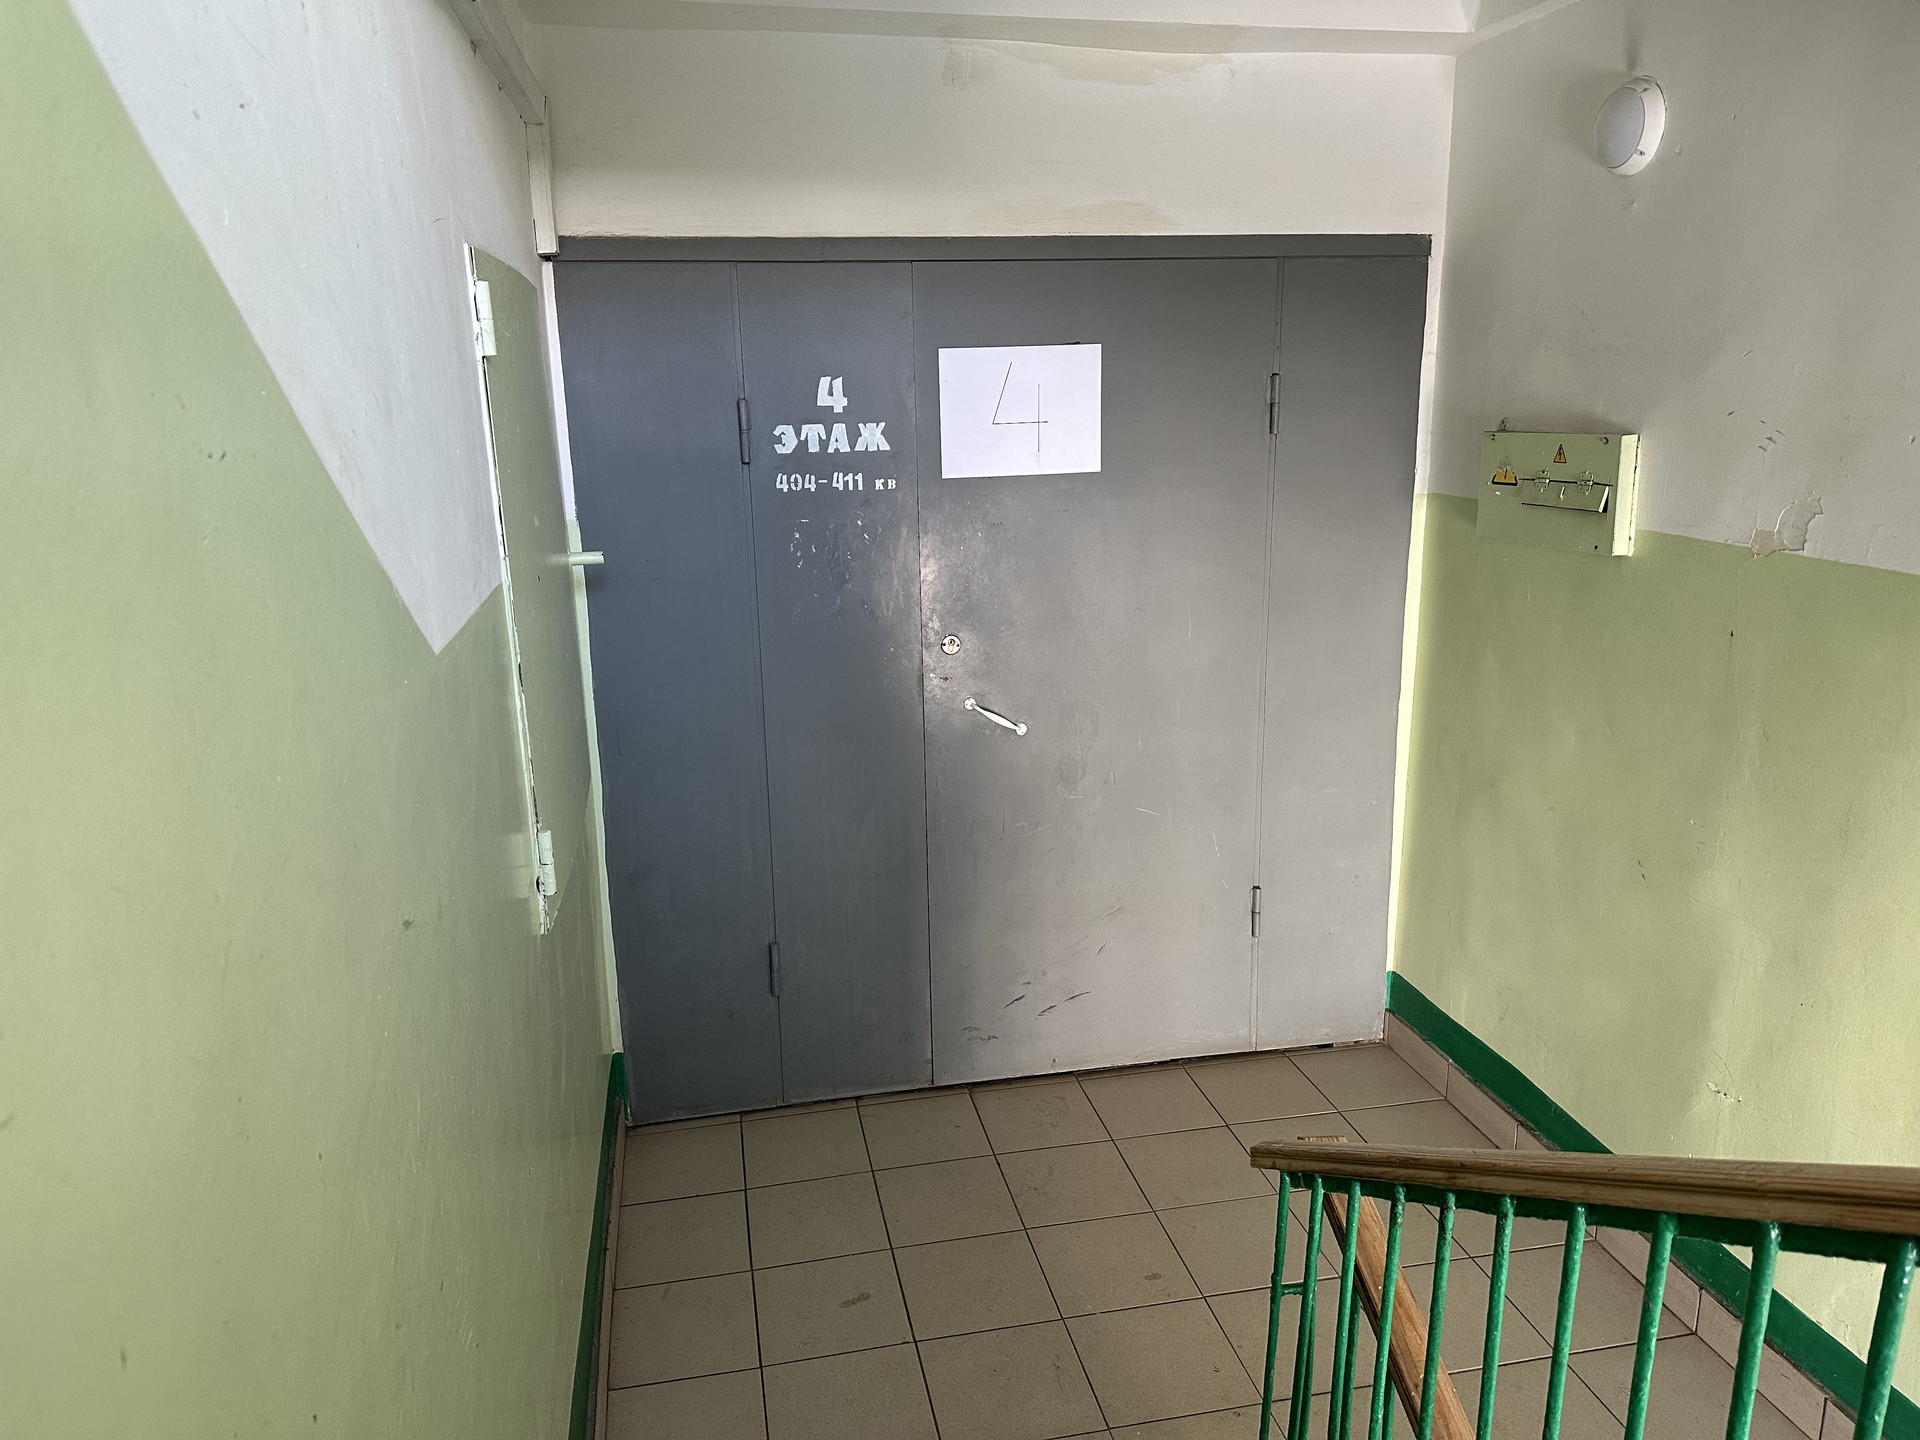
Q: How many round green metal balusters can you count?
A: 13